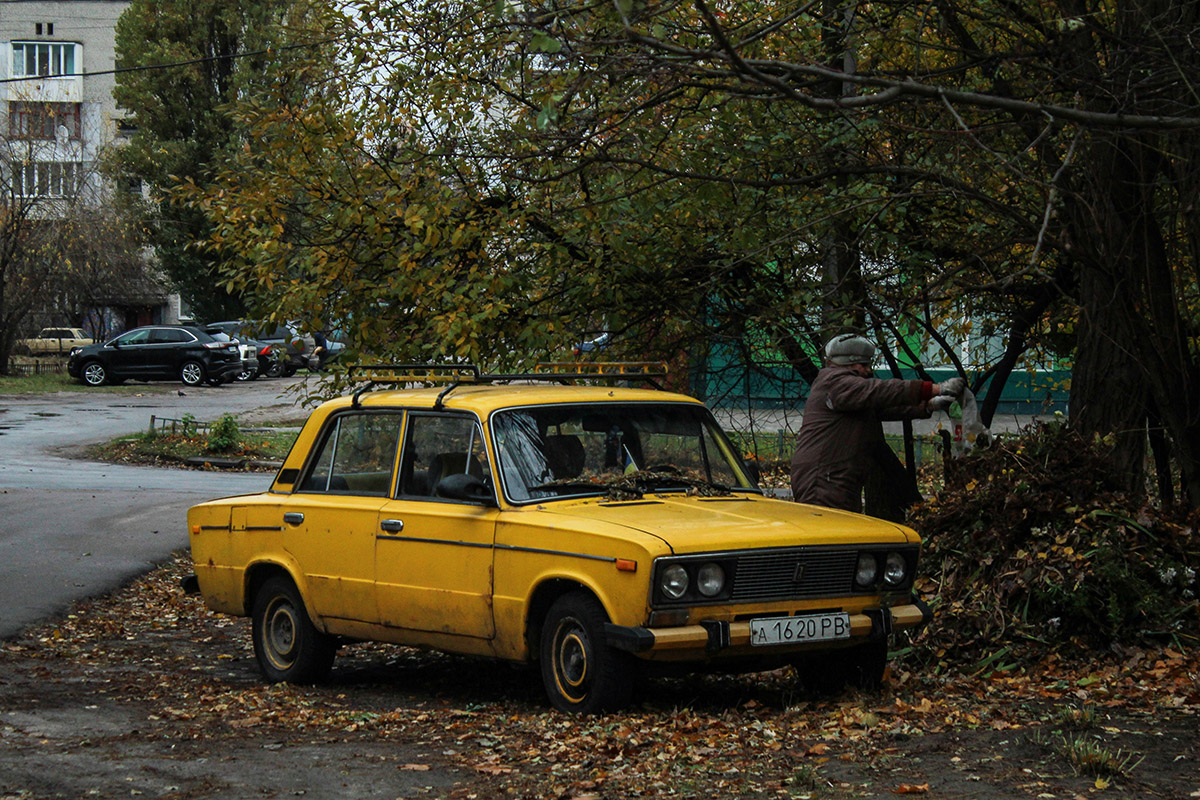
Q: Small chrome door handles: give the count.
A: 2